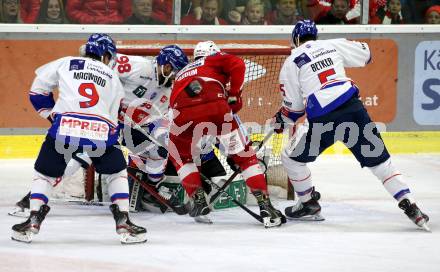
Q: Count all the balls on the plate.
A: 0